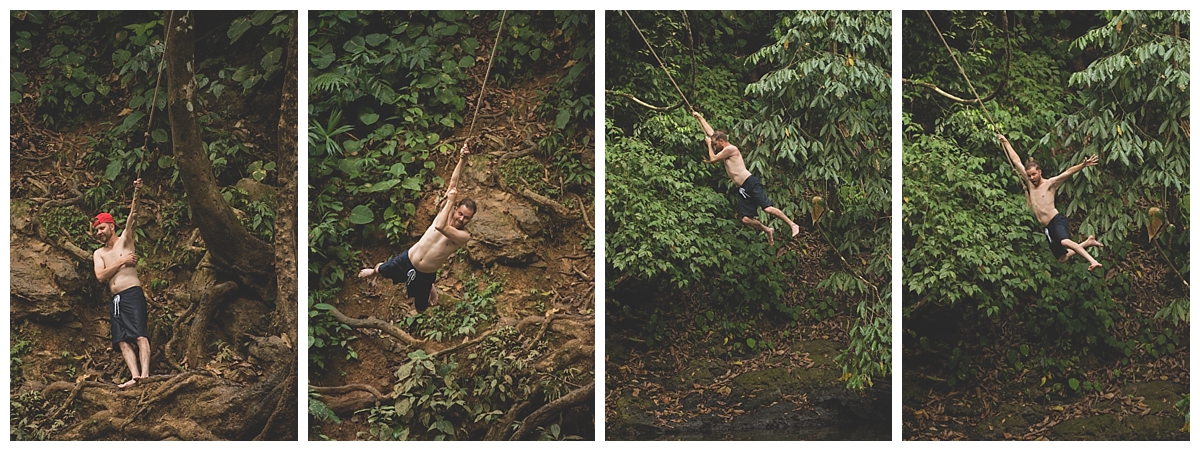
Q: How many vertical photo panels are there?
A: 4